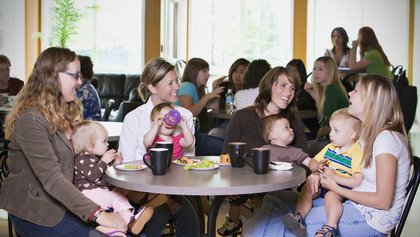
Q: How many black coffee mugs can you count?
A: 4